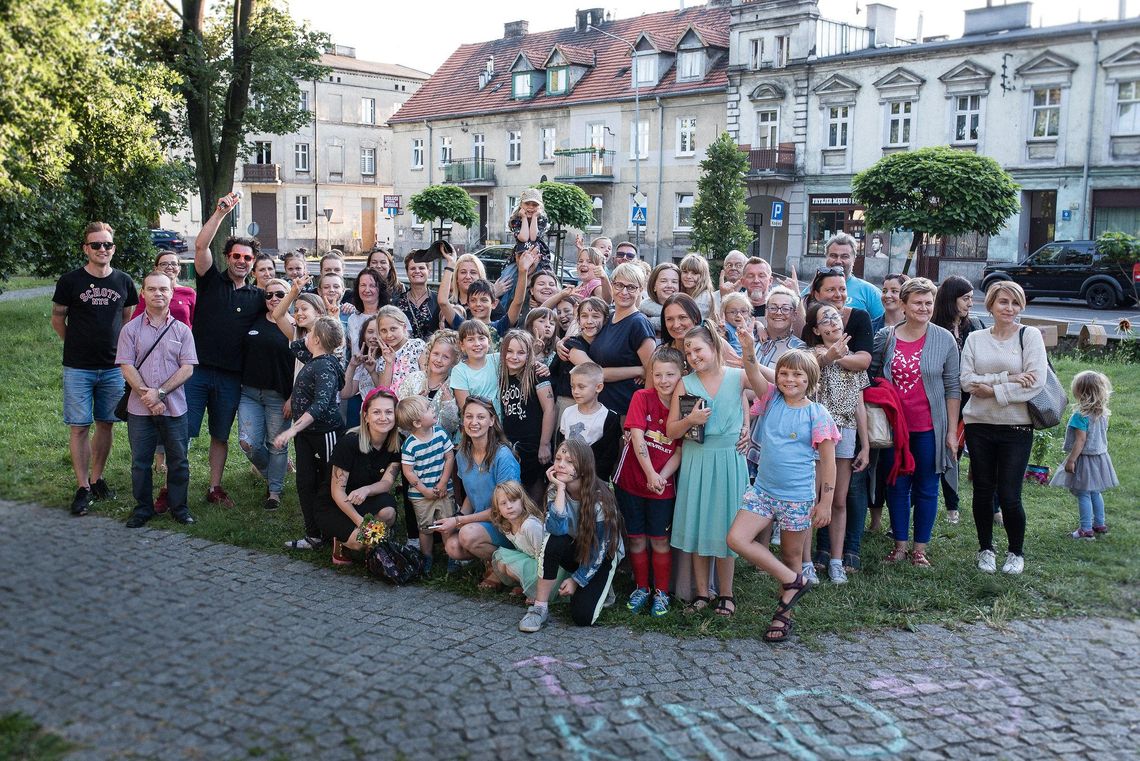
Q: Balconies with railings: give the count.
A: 4